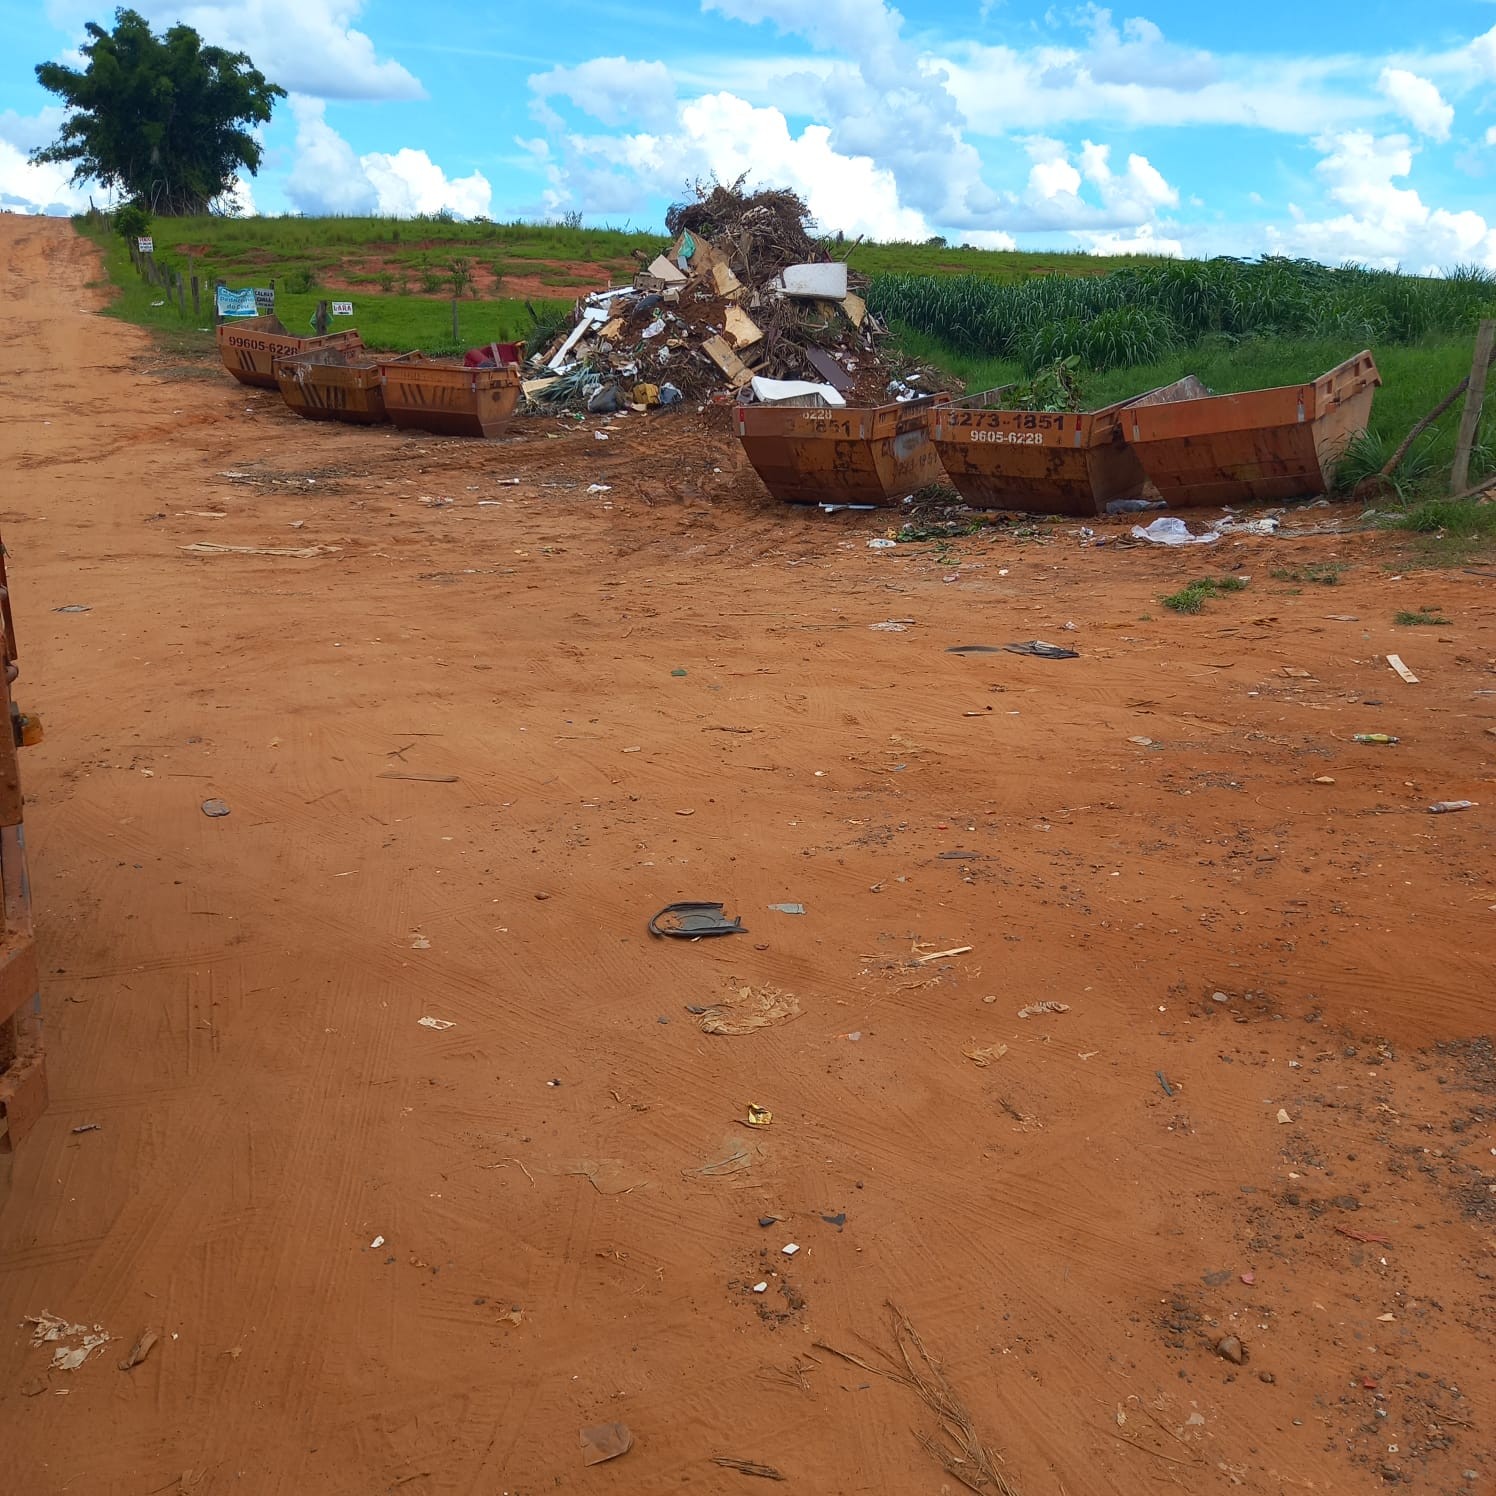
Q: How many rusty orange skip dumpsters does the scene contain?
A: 6